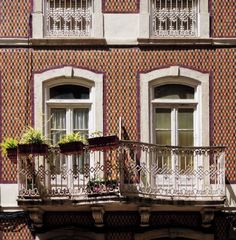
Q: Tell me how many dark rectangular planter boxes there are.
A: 4